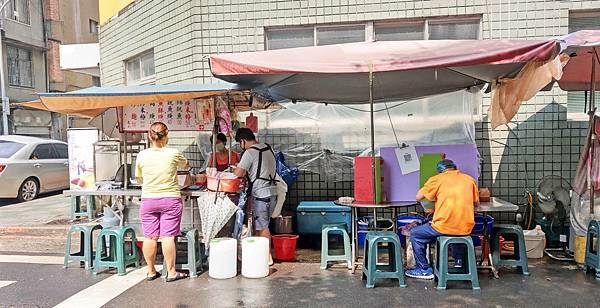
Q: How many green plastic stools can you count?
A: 9